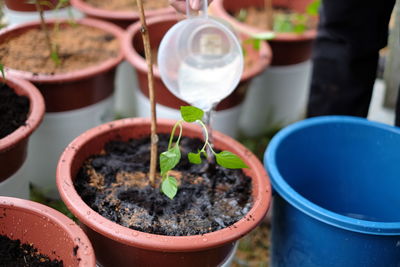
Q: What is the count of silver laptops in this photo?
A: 0